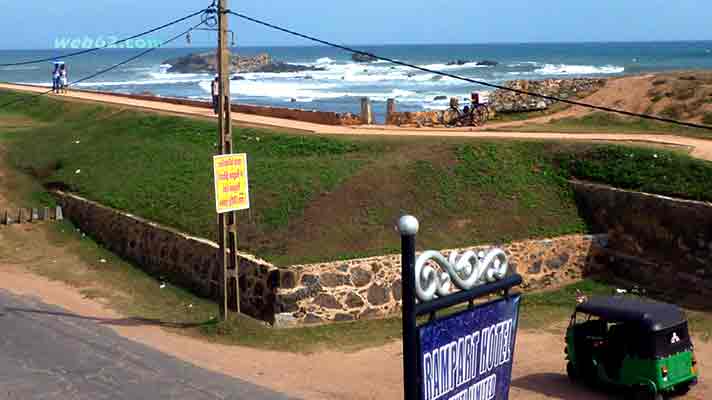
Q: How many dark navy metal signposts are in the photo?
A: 1